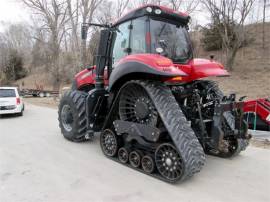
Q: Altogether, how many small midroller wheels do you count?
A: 3